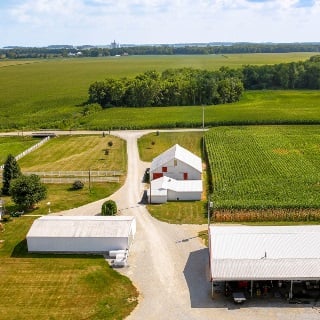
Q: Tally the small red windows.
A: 2